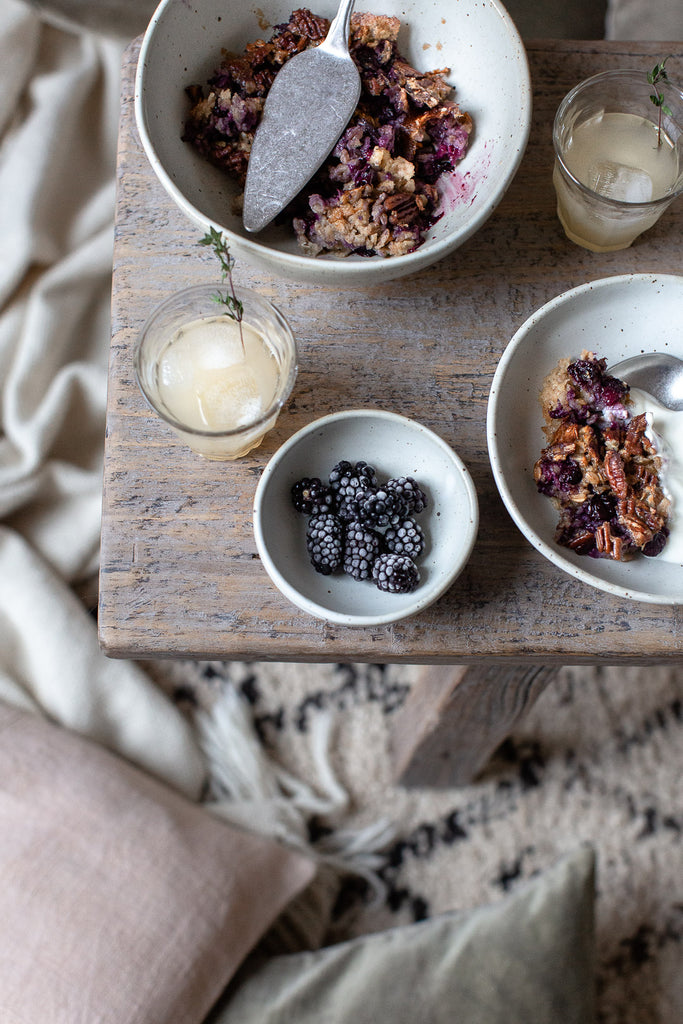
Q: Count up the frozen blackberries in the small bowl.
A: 8